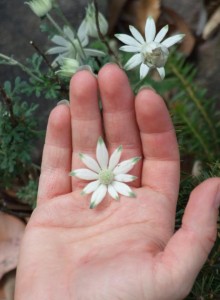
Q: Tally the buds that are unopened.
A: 3